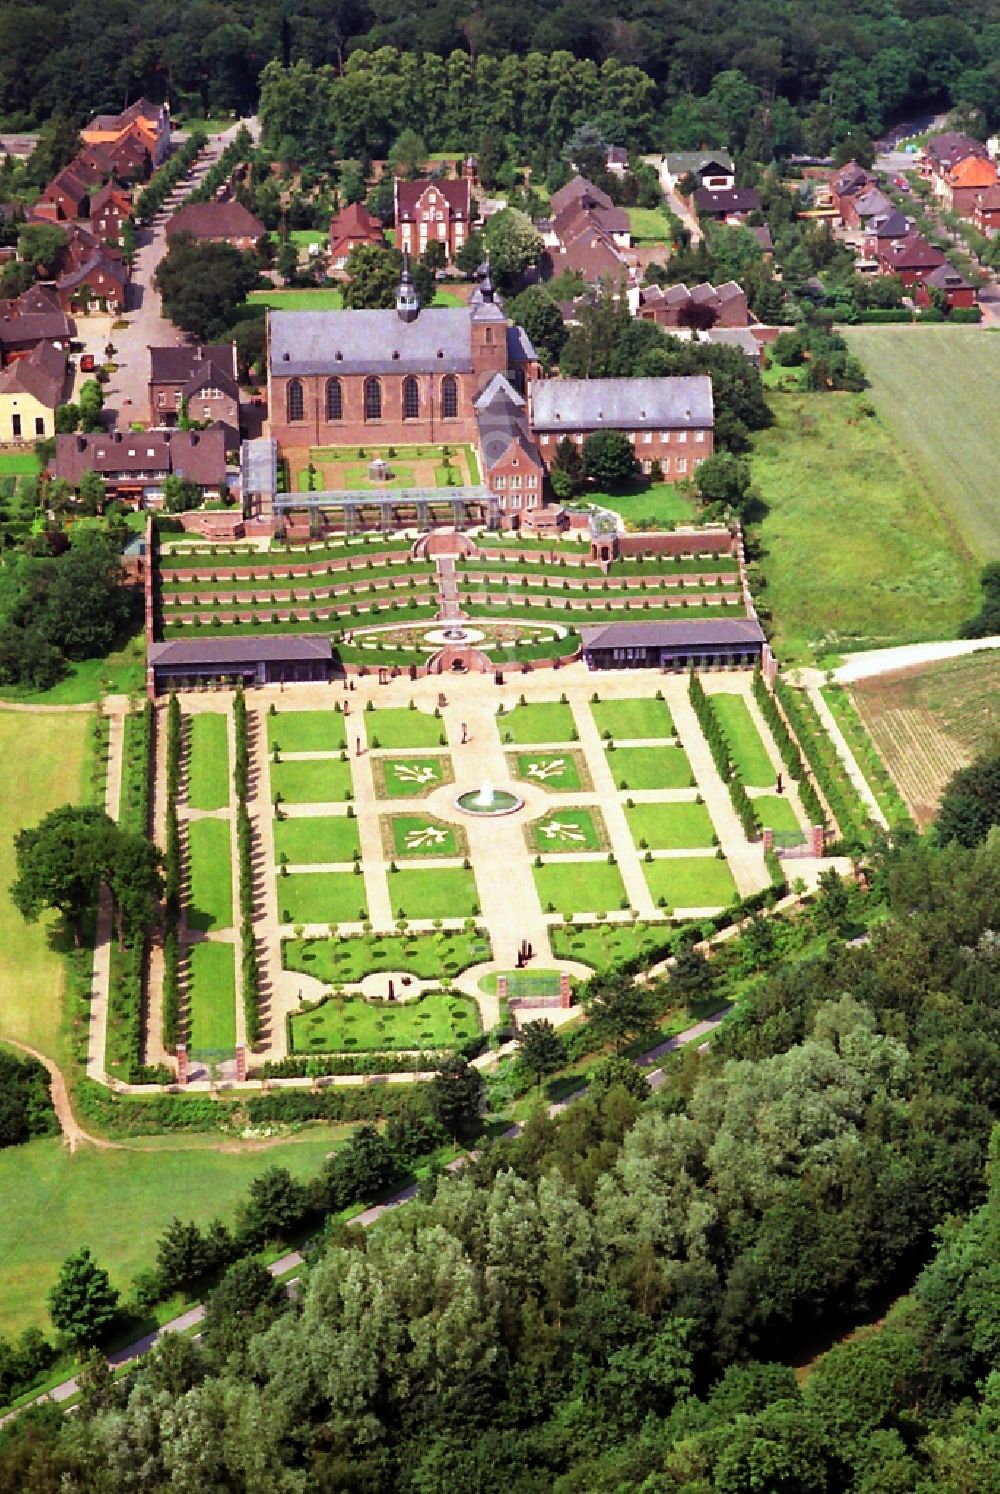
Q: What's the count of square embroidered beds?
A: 4